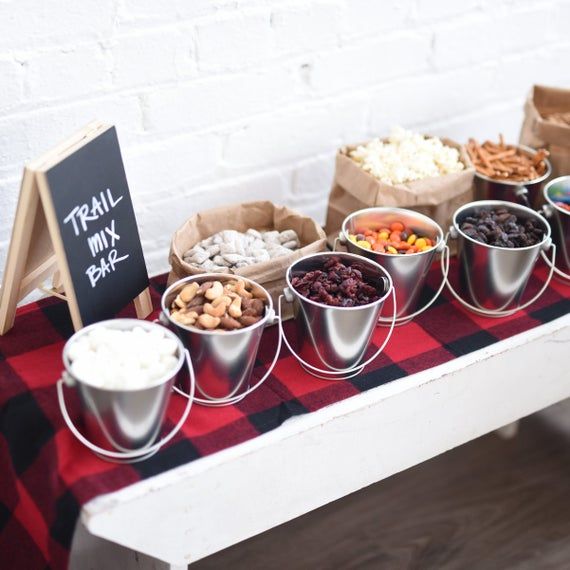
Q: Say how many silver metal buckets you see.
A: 7